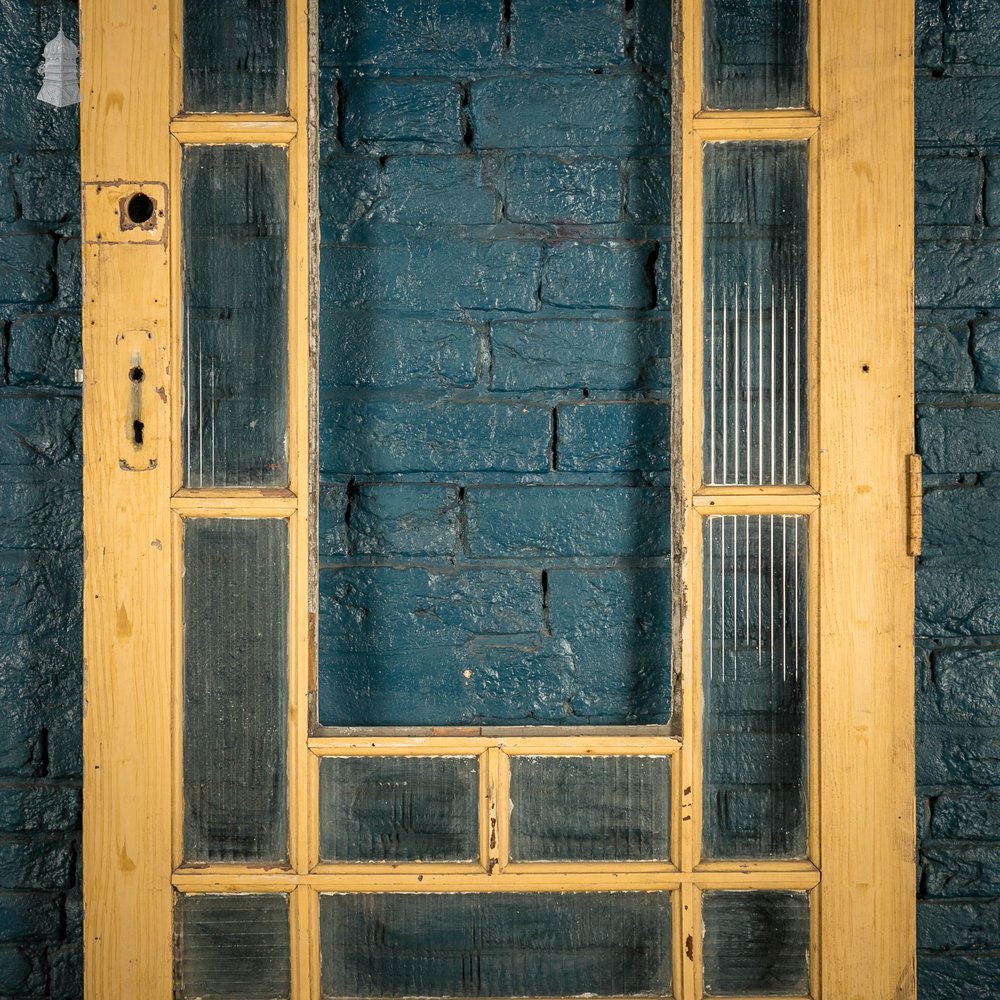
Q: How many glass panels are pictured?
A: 11